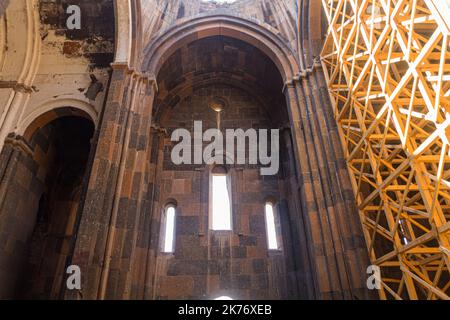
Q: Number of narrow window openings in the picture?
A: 3